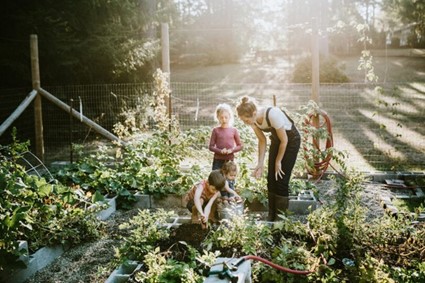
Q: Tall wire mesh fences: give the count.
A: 1